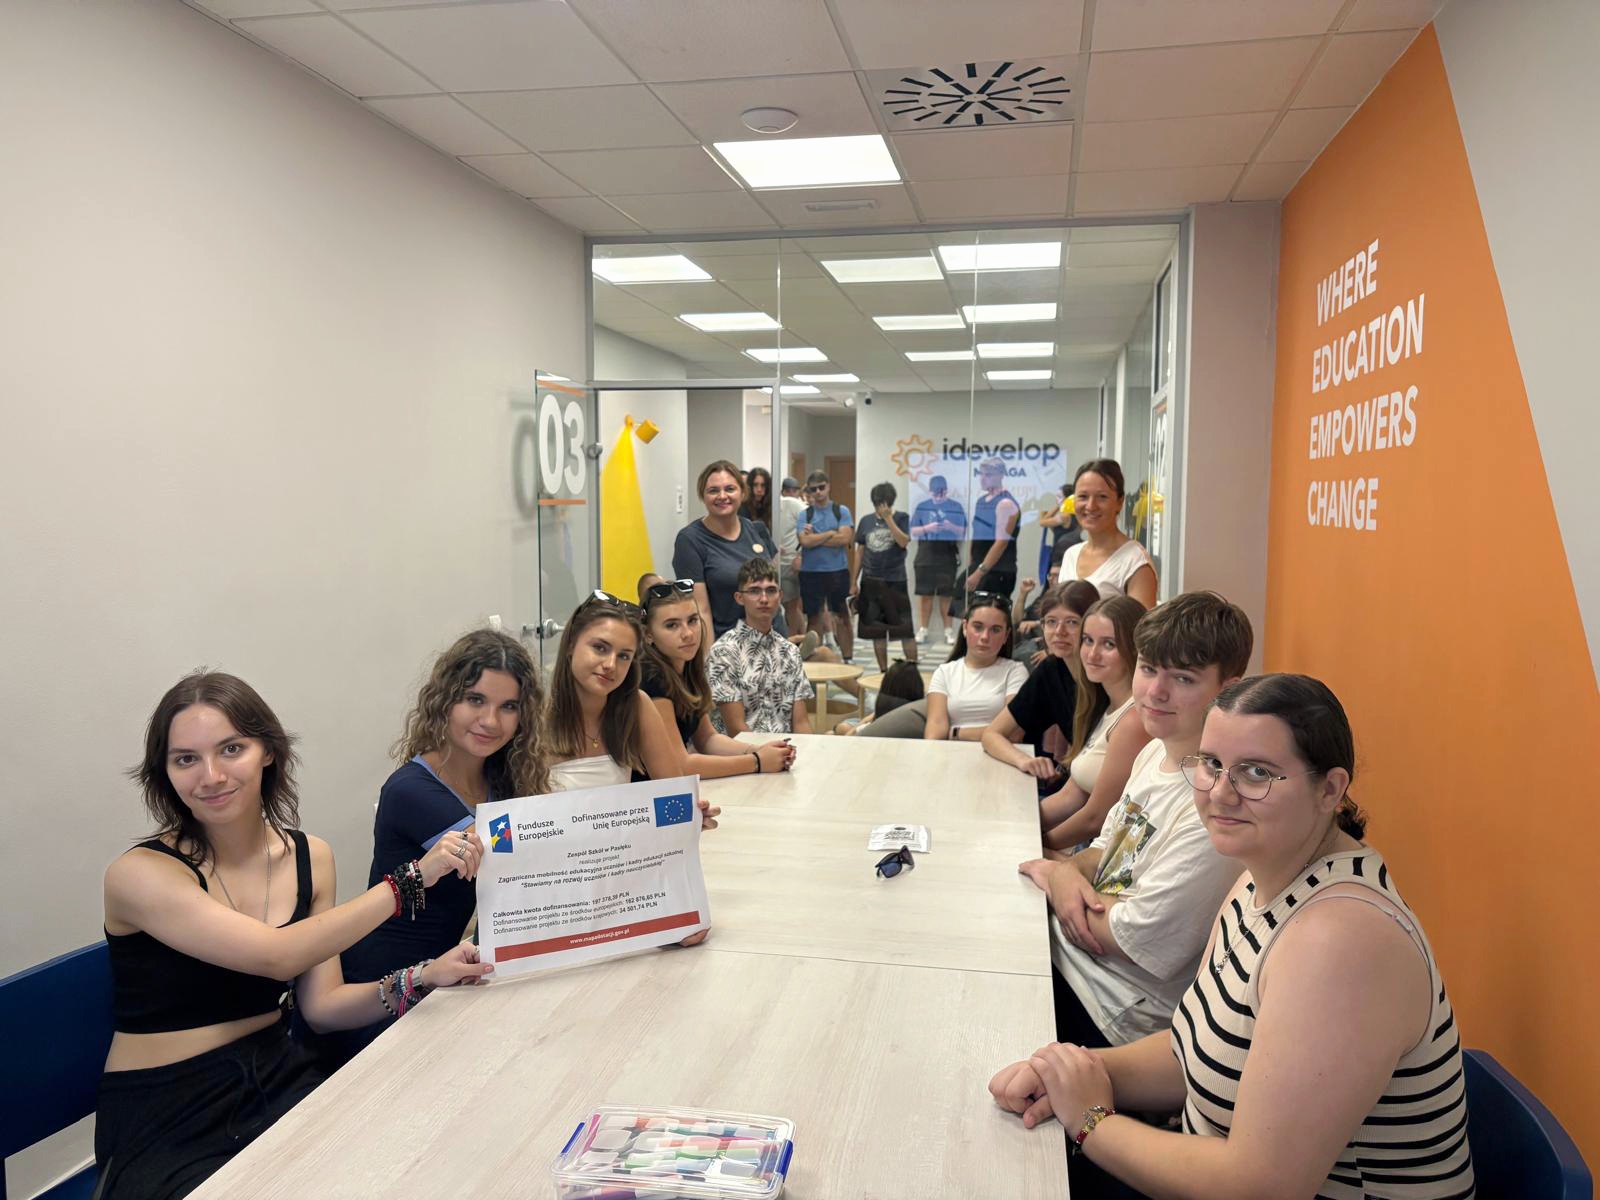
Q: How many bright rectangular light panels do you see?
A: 13